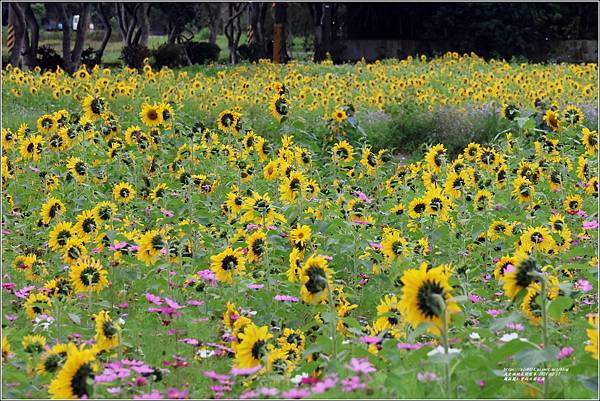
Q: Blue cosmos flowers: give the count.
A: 0